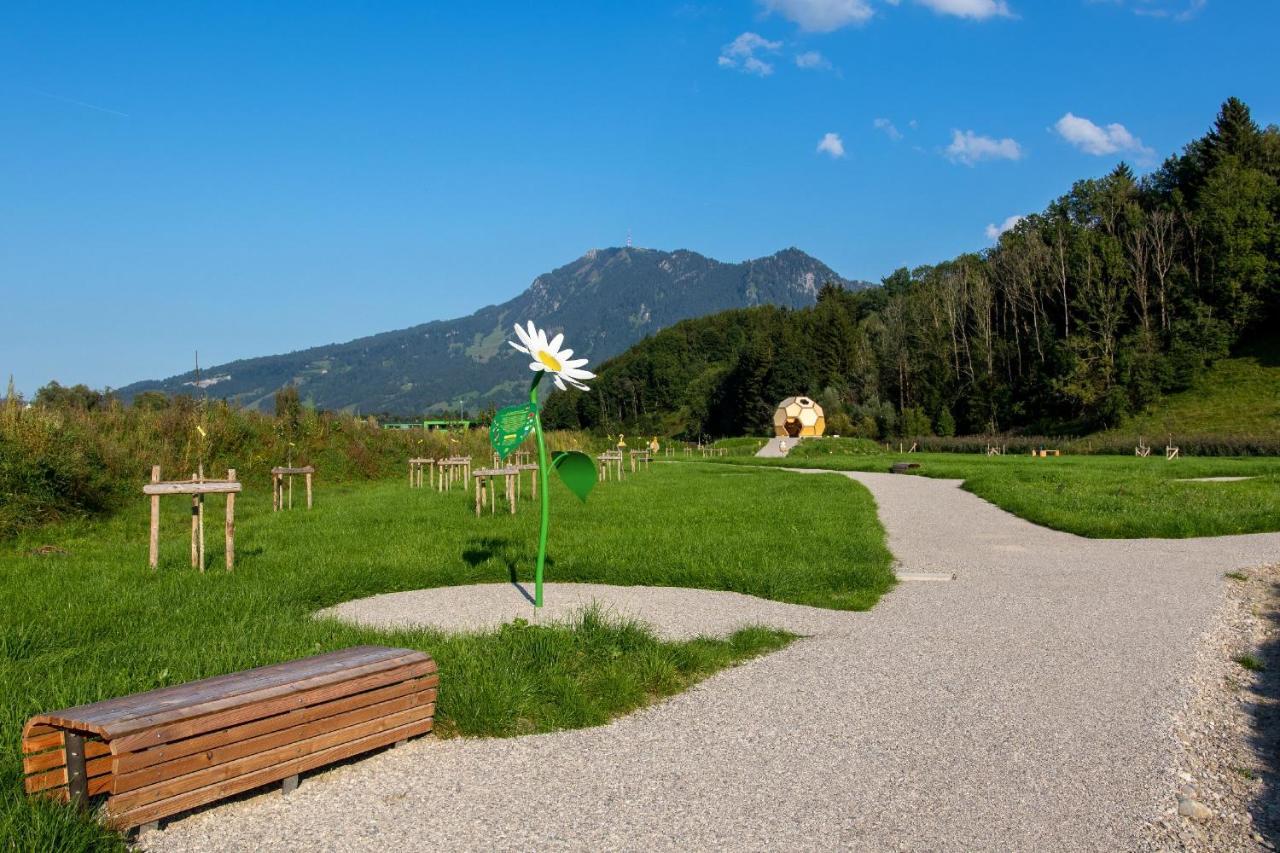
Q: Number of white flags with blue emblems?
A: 0